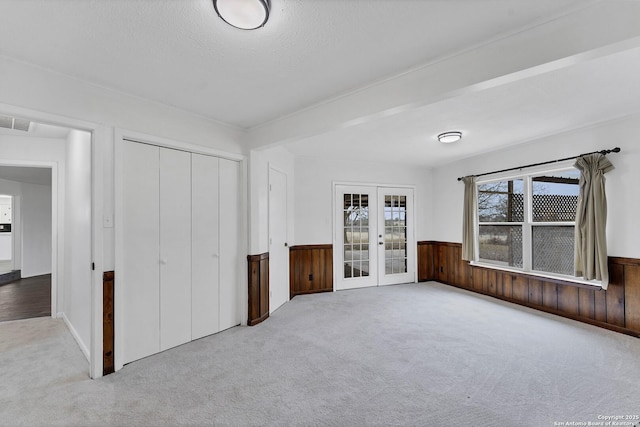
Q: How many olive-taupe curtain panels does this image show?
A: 2